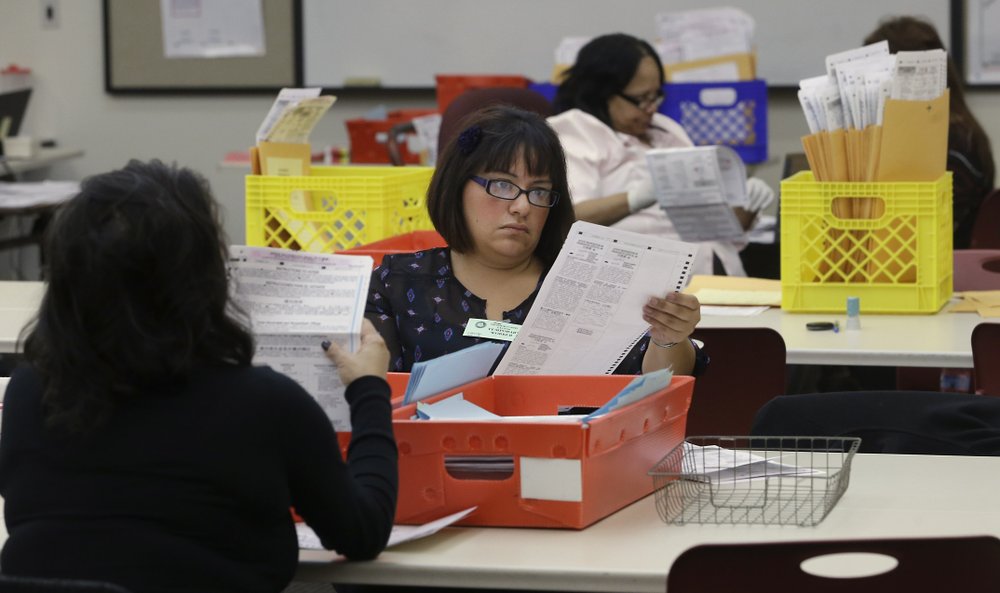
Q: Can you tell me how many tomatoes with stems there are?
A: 0